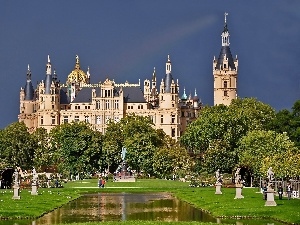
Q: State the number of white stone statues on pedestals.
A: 5